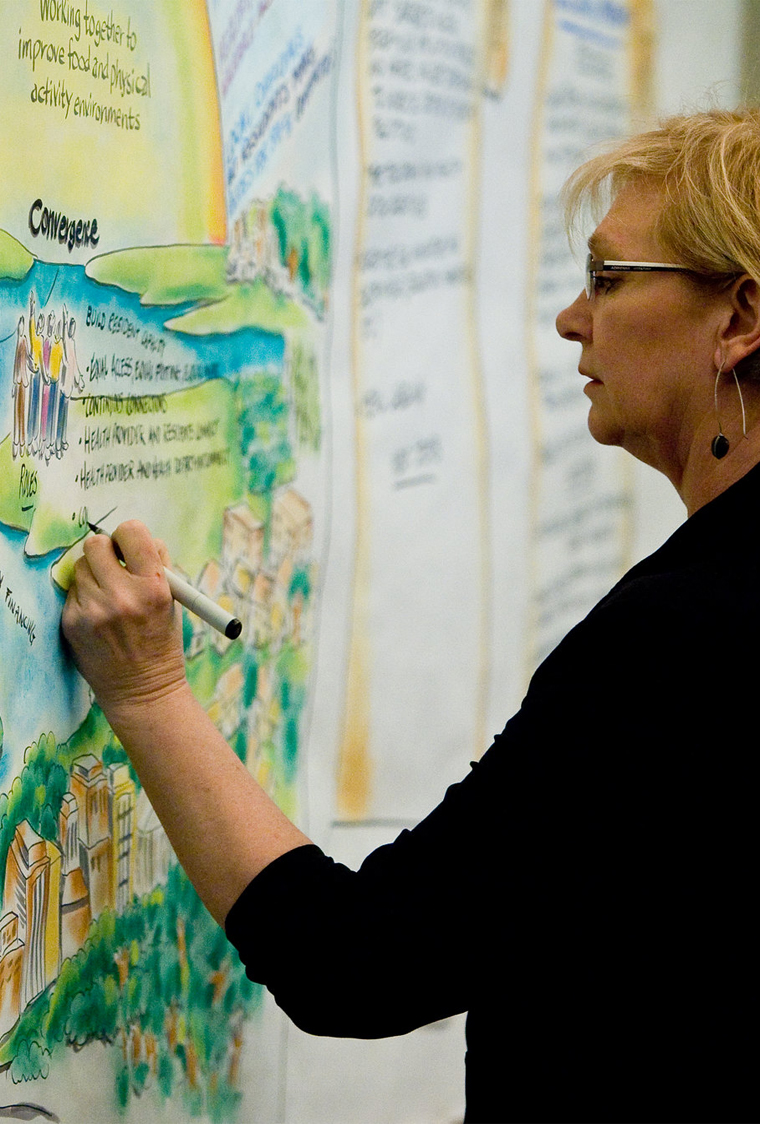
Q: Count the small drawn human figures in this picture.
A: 5